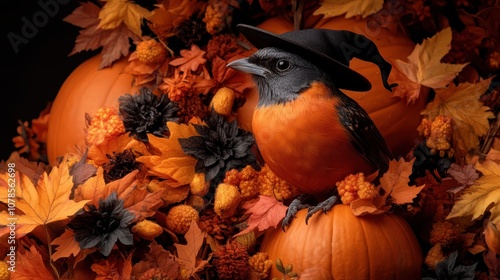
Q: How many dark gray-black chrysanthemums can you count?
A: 3